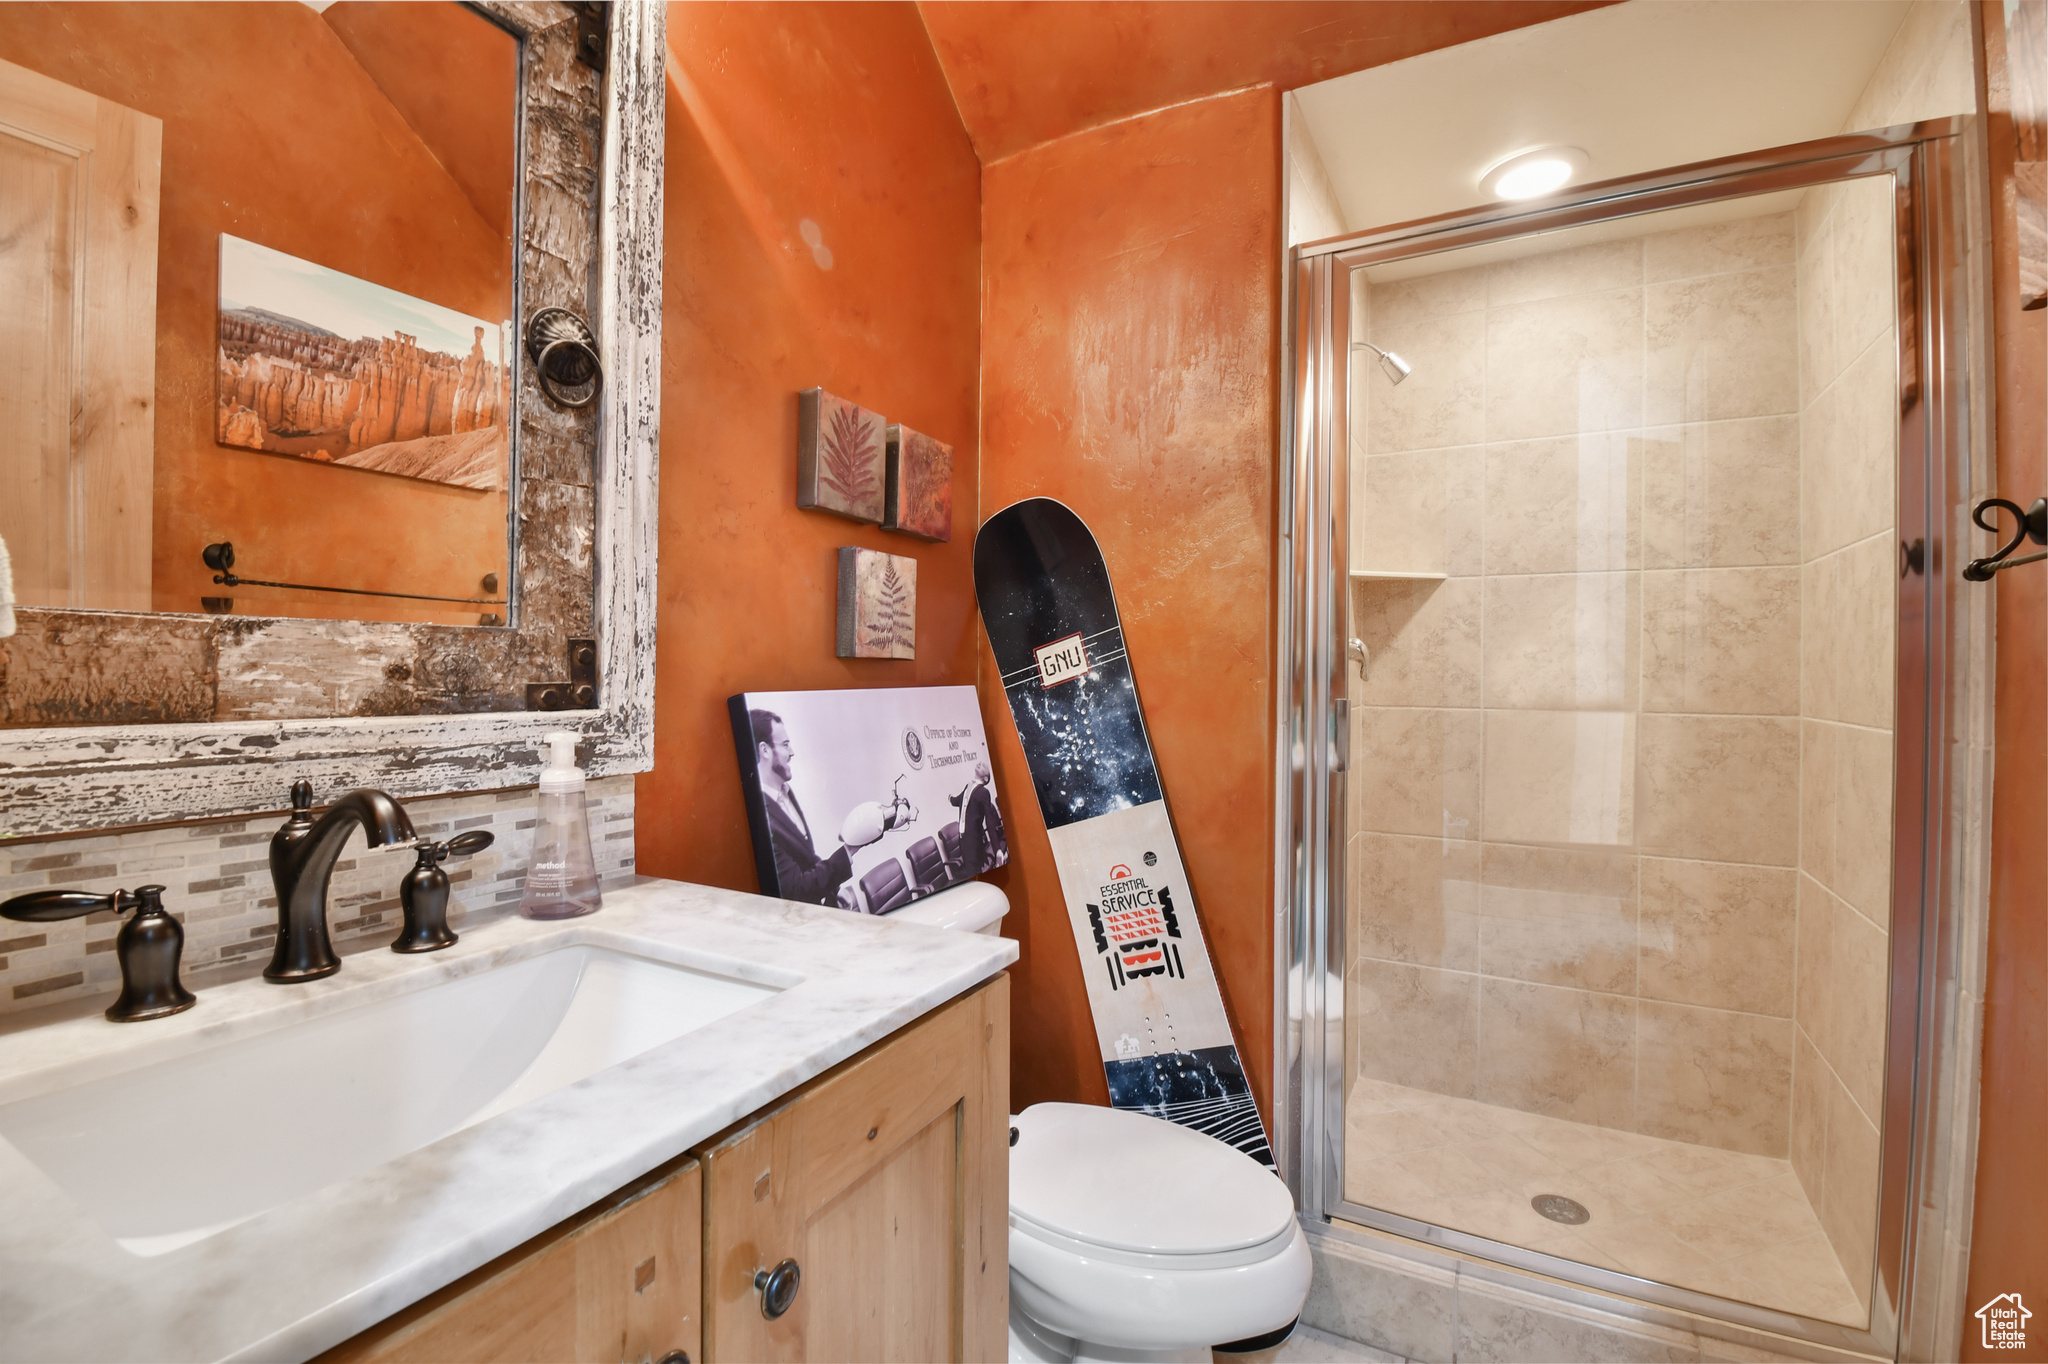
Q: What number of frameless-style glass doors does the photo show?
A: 0